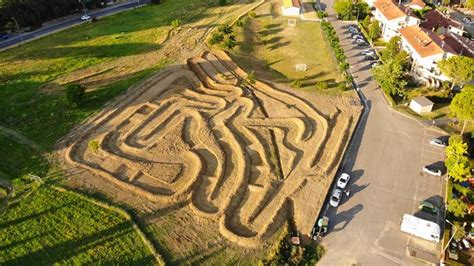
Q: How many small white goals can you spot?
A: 2